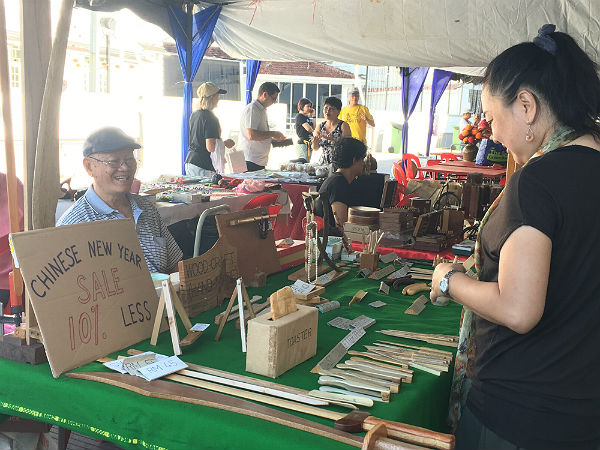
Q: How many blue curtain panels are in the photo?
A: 4